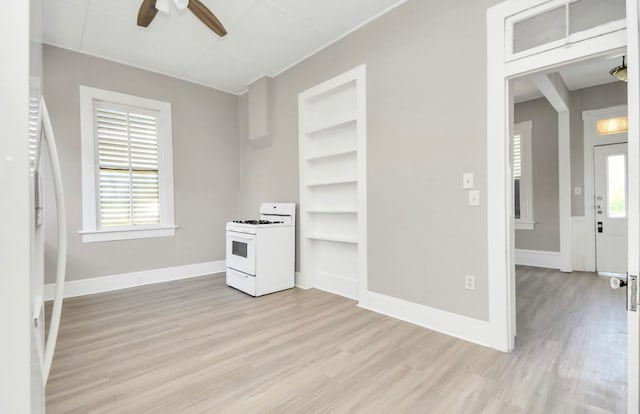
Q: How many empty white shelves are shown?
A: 5